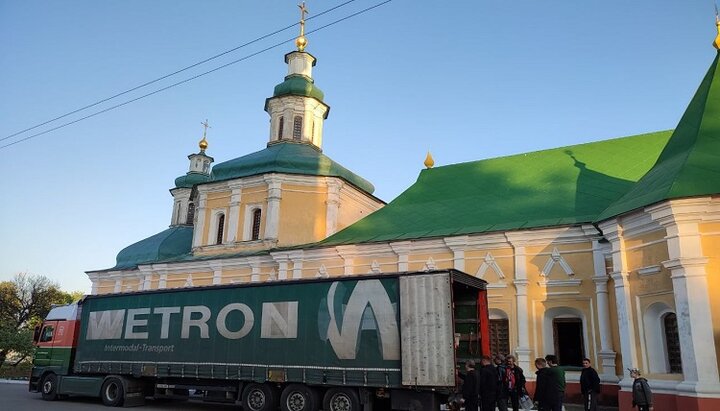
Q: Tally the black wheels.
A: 5